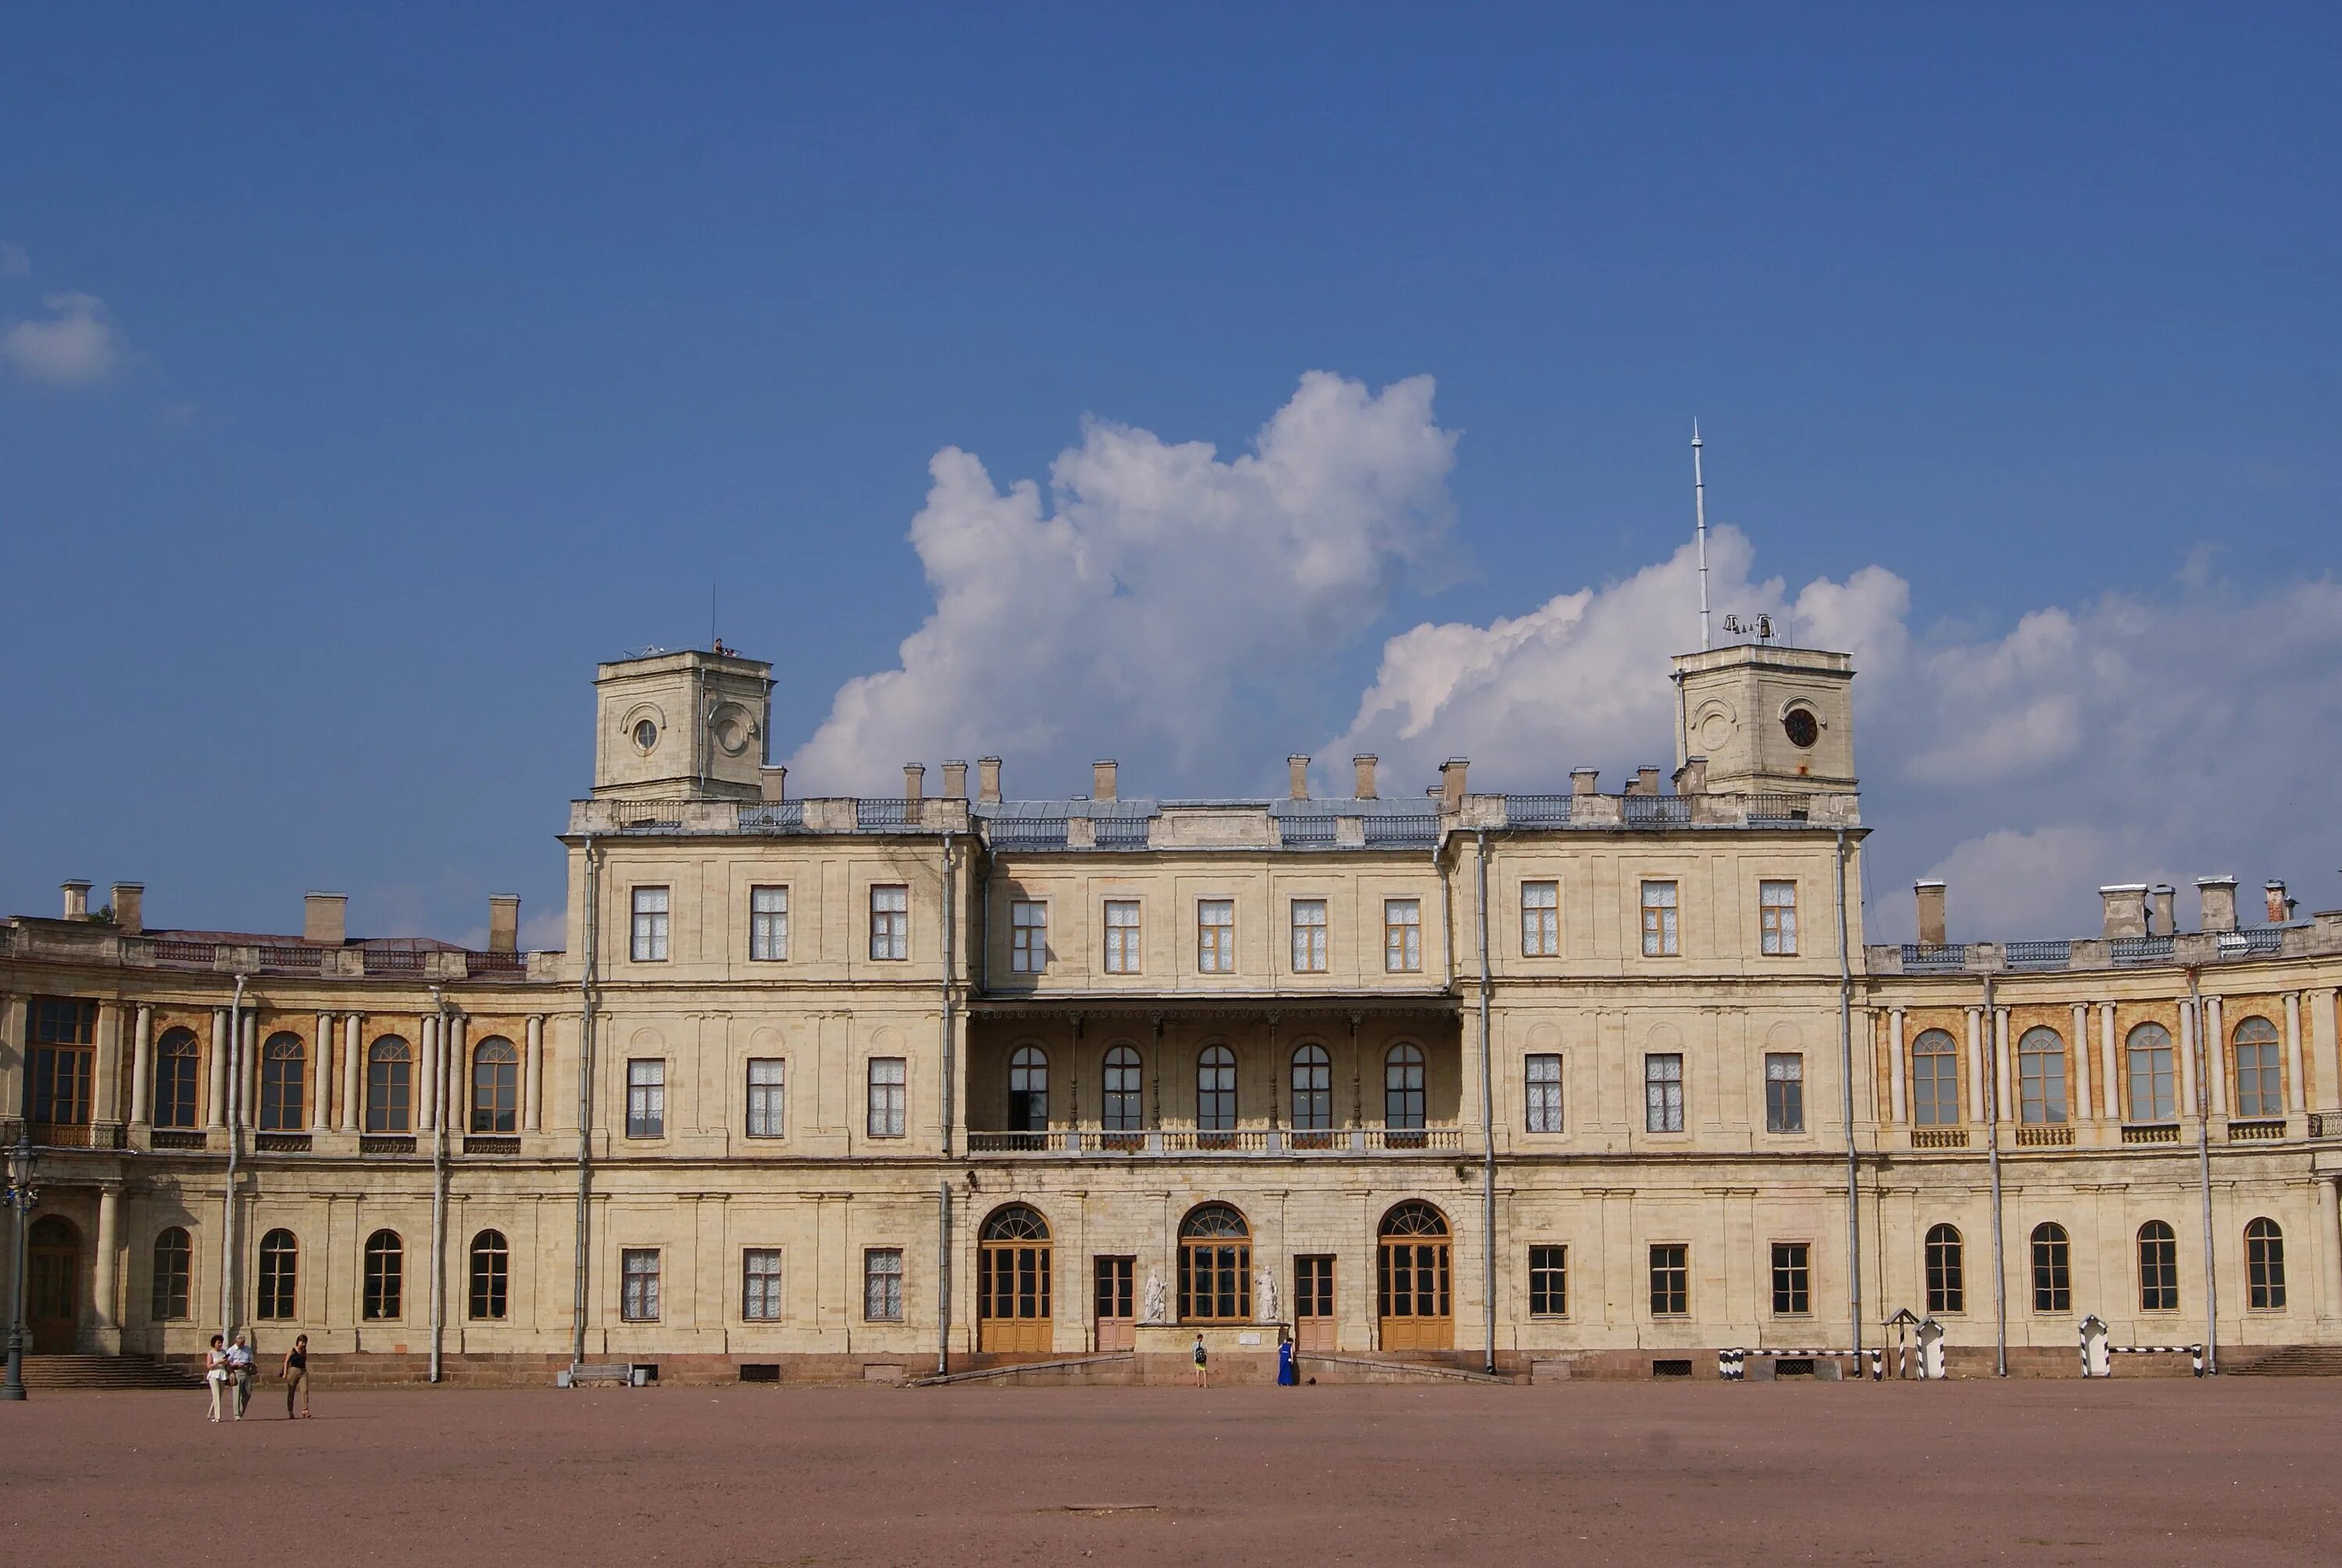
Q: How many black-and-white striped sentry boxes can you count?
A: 2